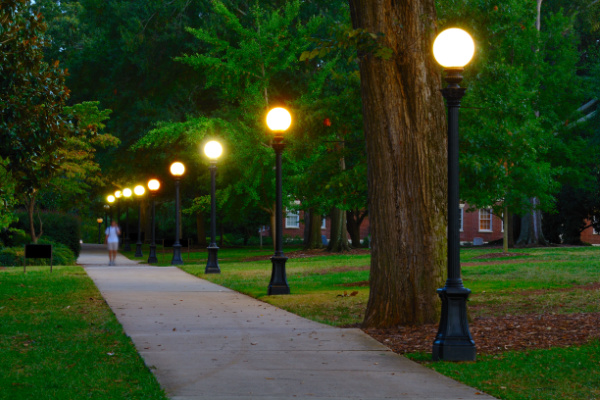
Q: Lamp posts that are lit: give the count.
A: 9